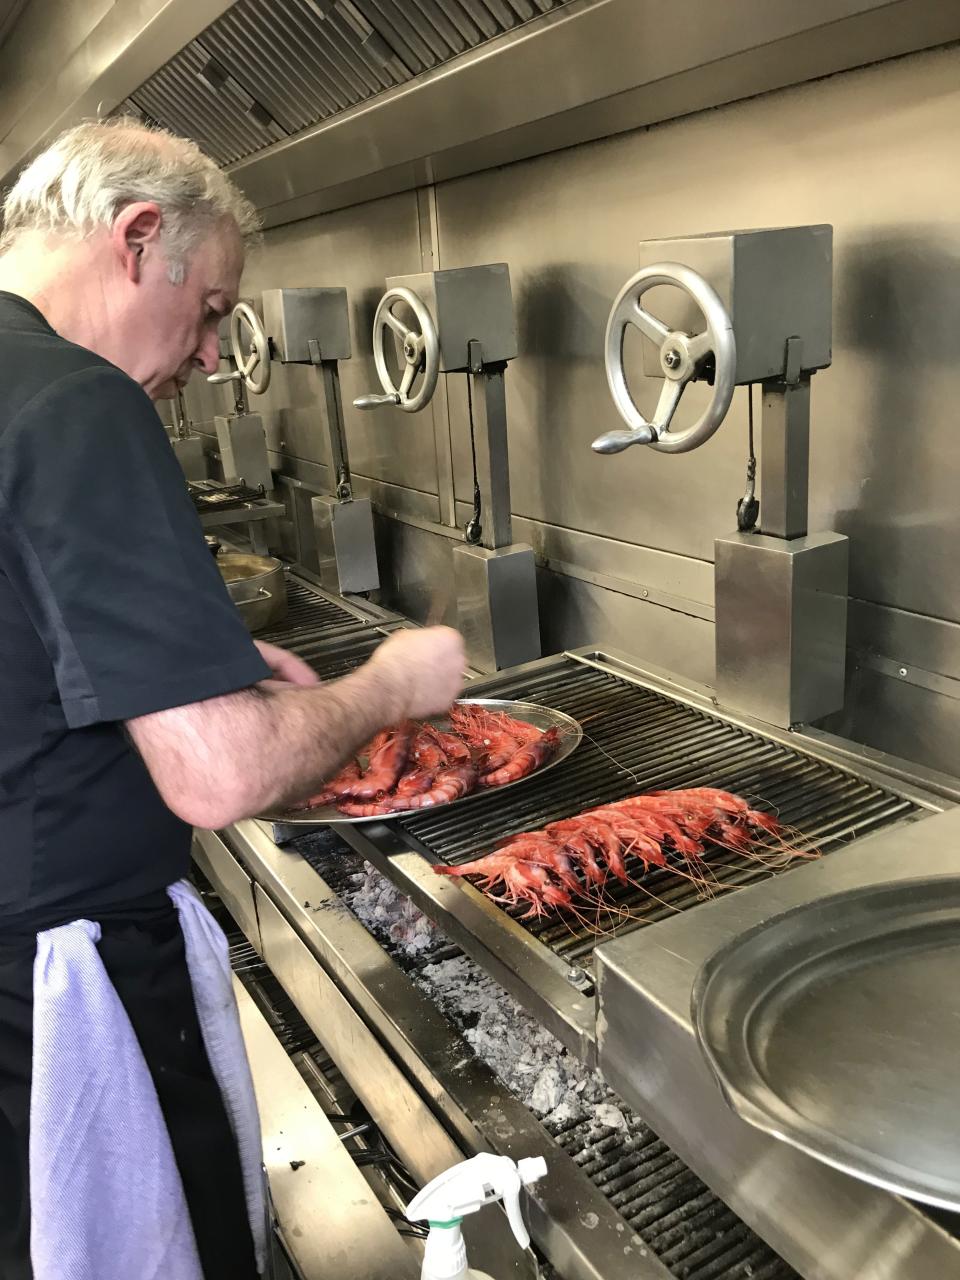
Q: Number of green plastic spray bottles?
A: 0